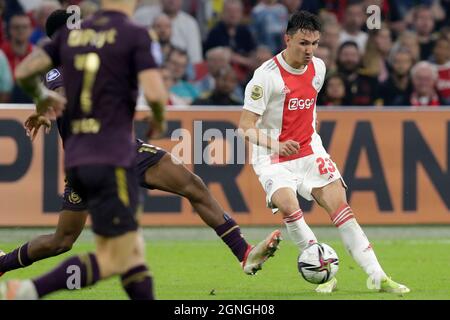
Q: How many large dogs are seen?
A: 0